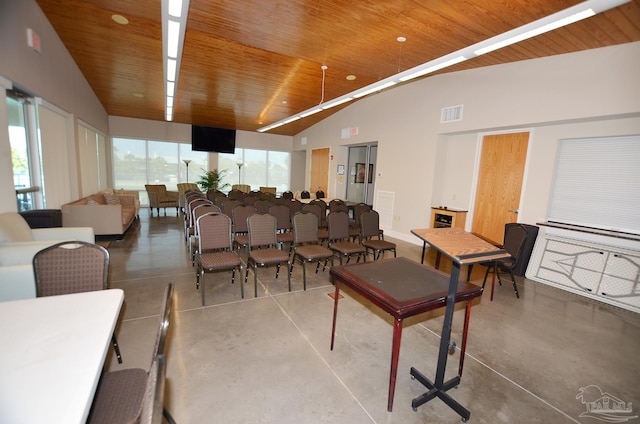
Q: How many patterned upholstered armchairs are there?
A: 4